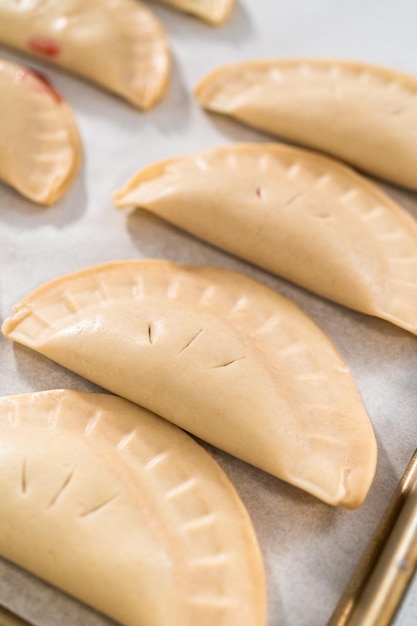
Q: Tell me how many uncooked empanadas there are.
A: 7